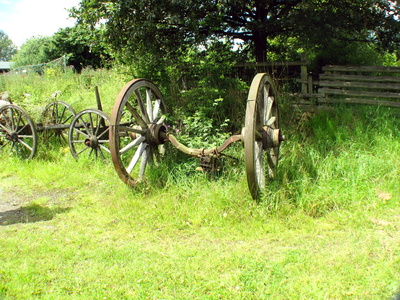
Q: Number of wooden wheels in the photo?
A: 5